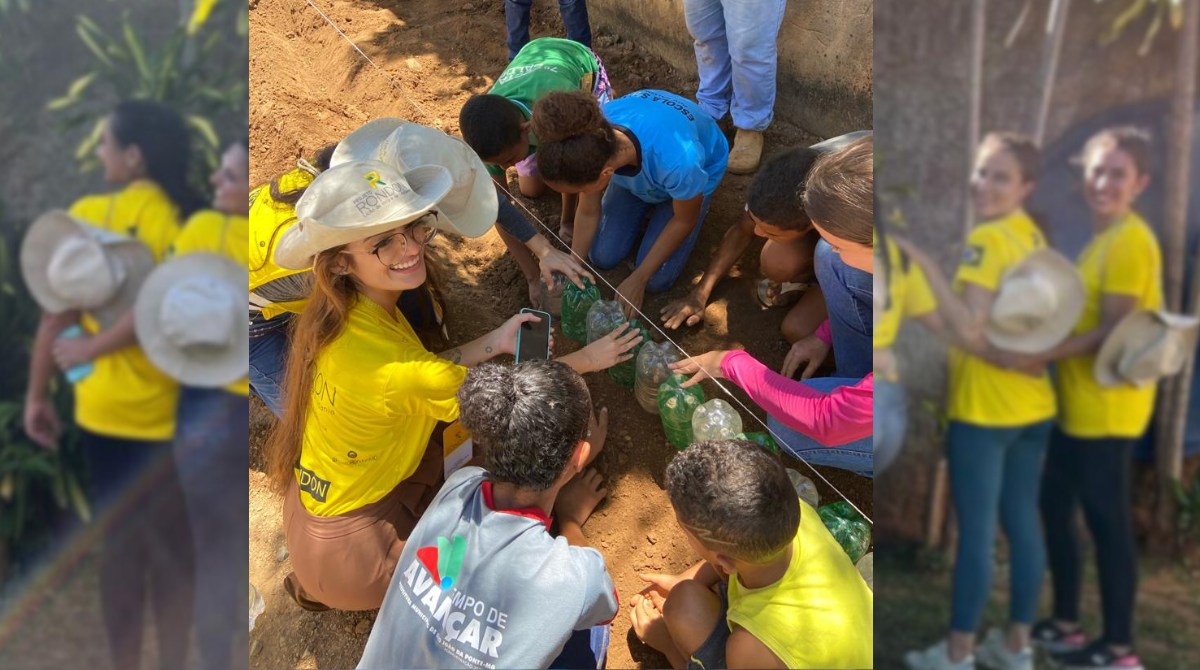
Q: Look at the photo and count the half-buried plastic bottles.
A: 11